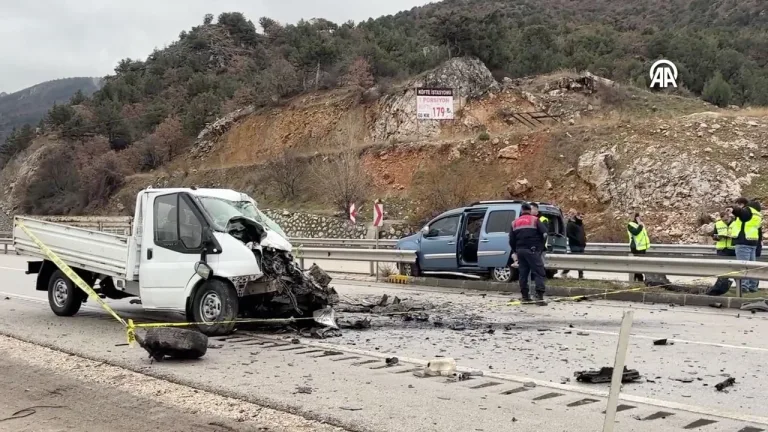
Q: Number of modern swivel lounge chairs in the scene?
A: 0